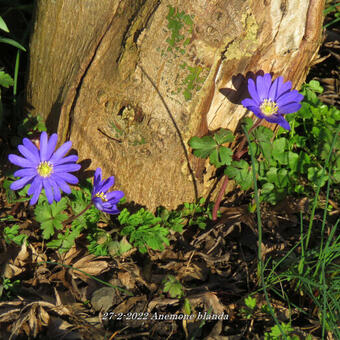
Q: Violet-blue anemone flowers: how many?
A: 3